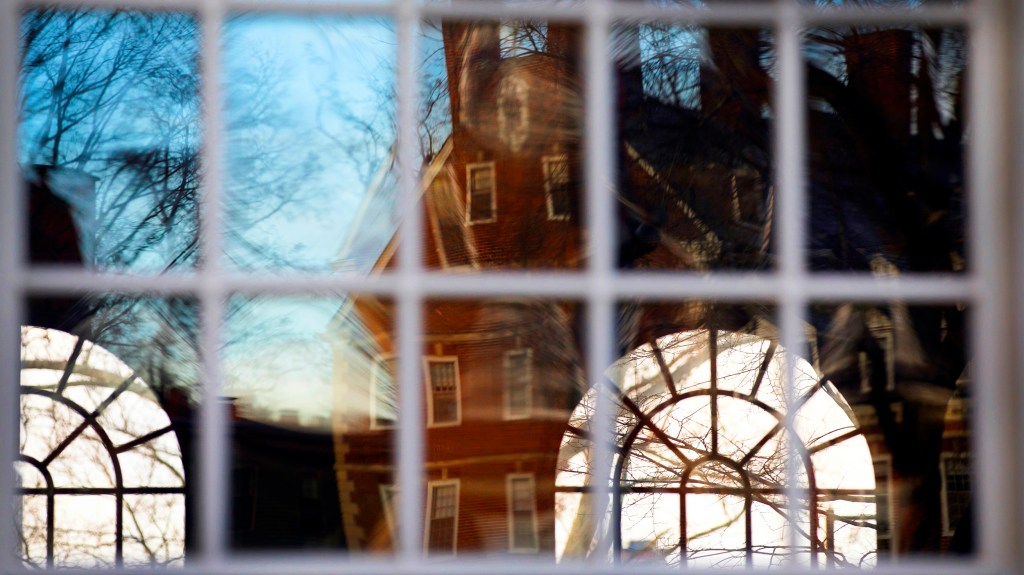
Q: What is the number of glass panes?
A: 10